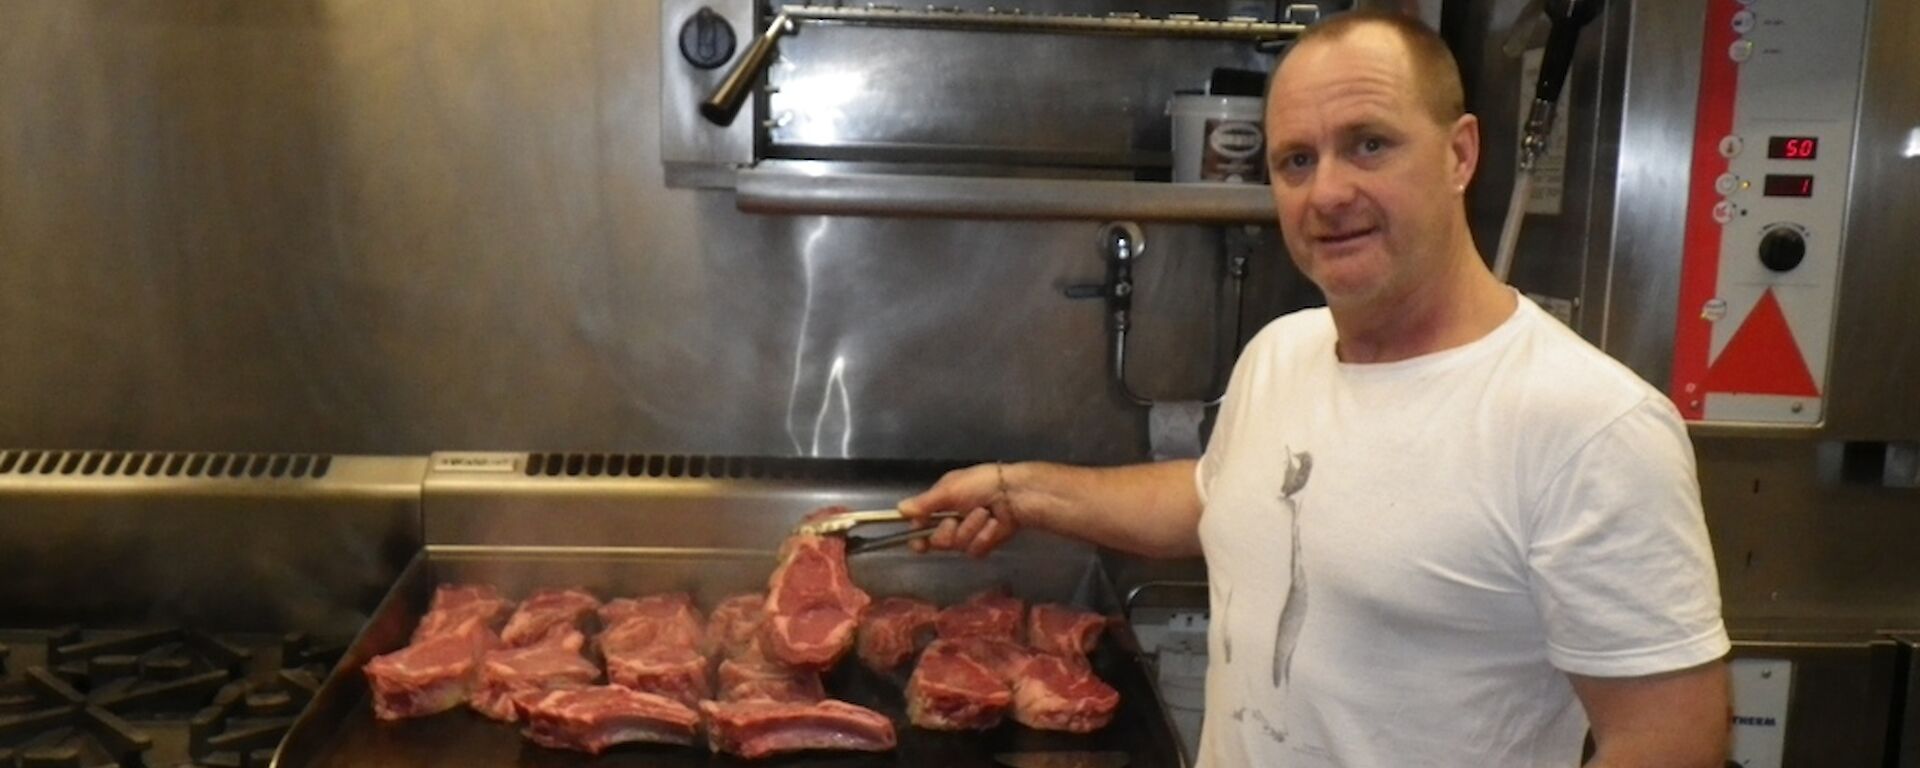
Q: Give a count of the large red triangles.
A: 1